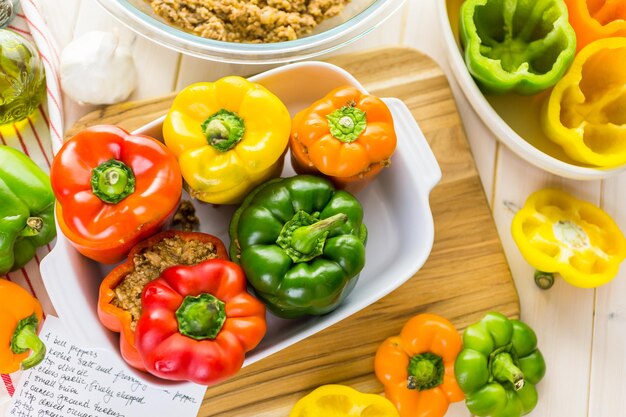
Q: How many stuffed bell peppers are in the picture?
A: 5